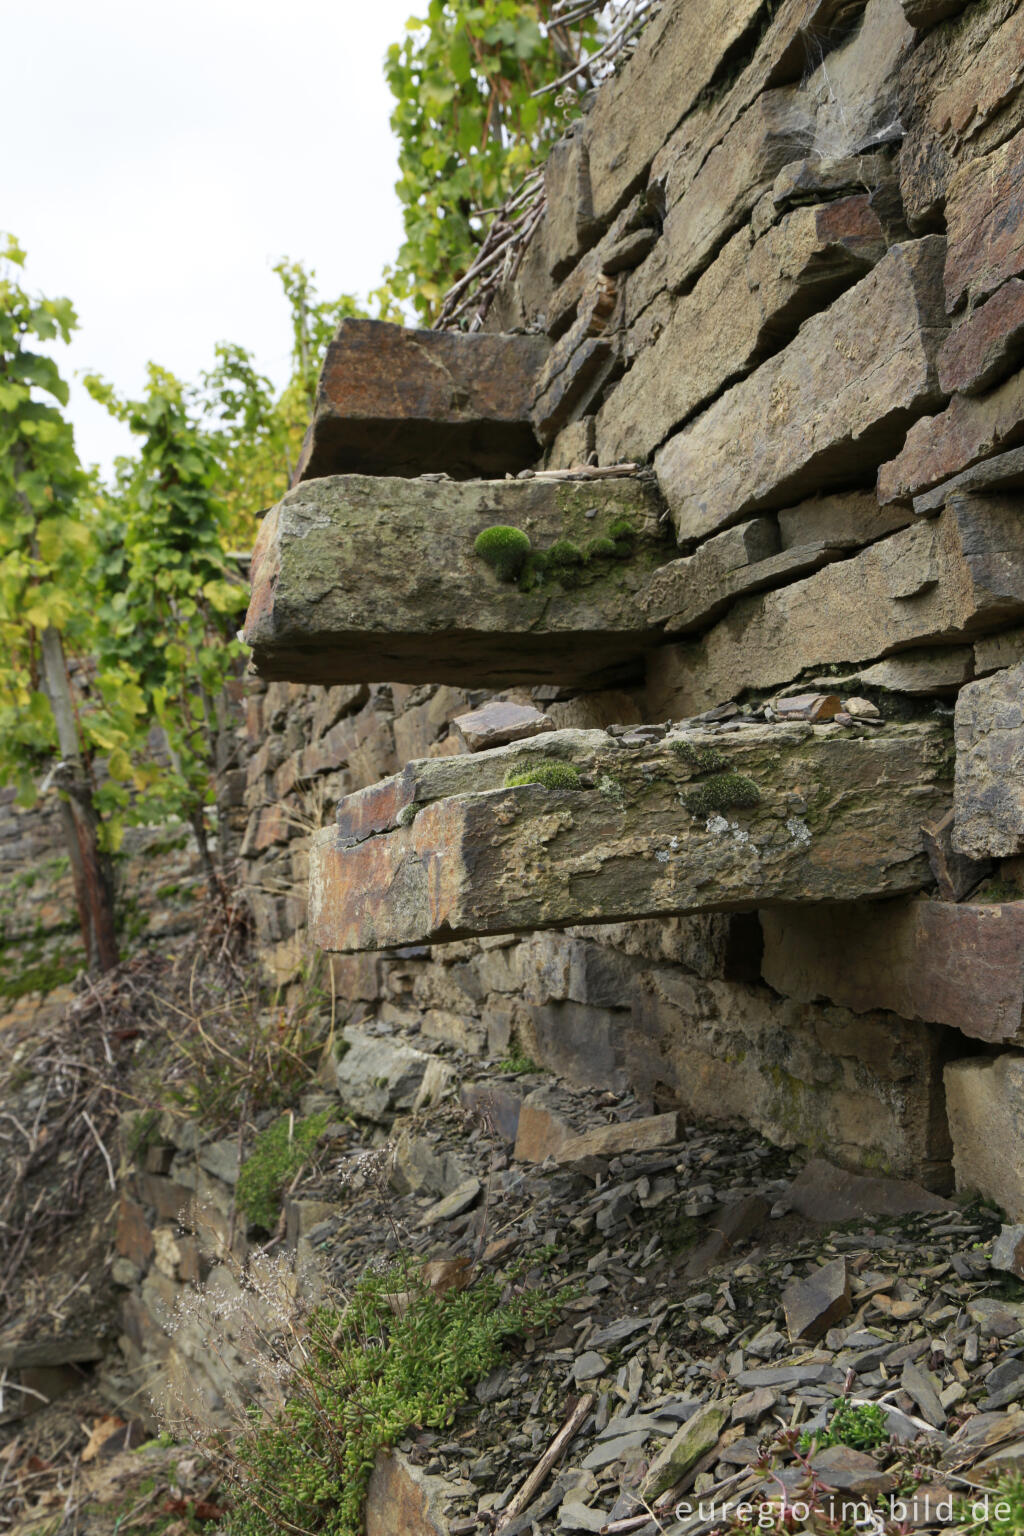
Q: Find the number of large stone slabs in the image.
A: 3